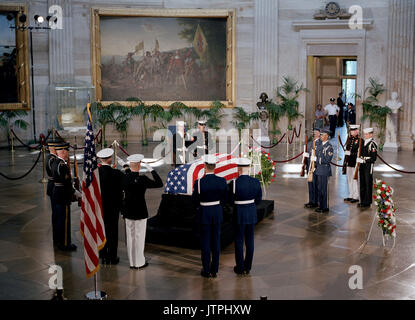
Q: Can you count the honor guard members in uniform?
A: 12